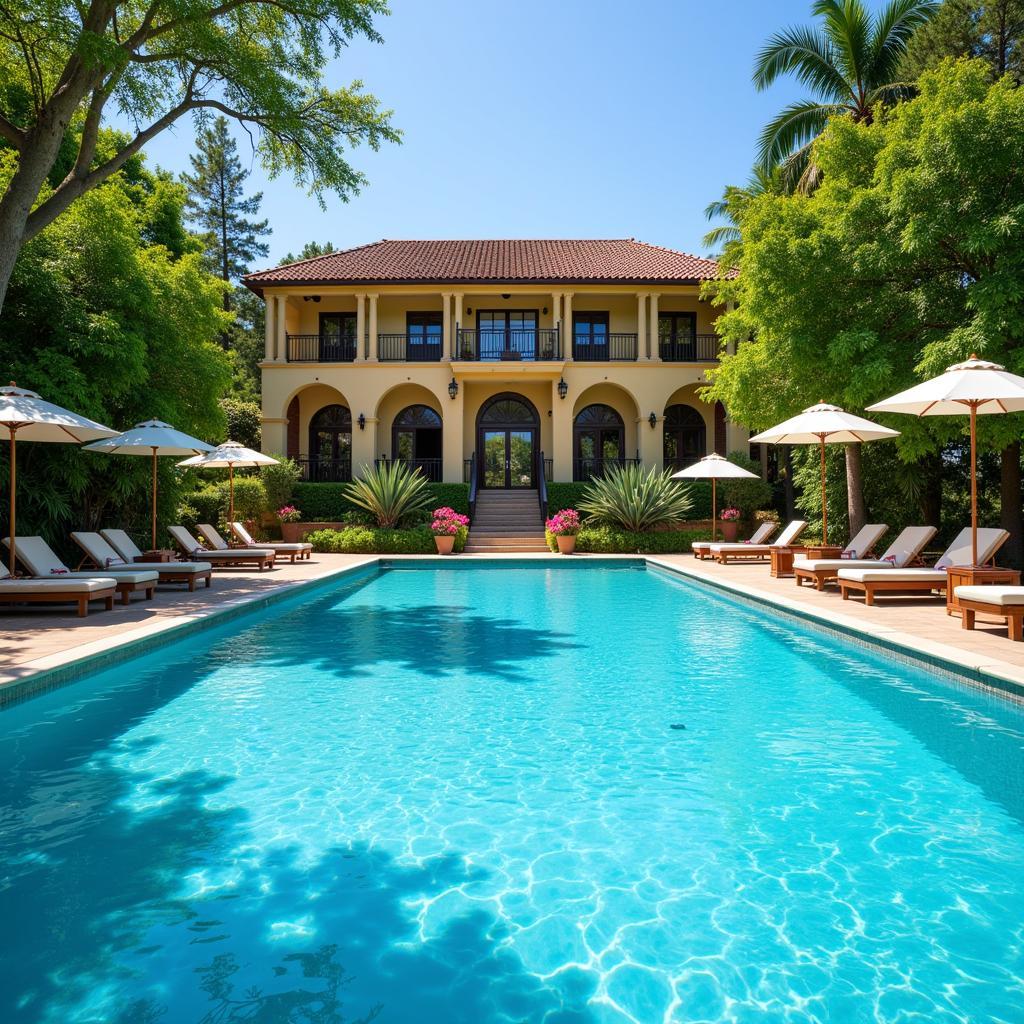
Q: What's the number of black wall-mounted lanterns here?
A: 4